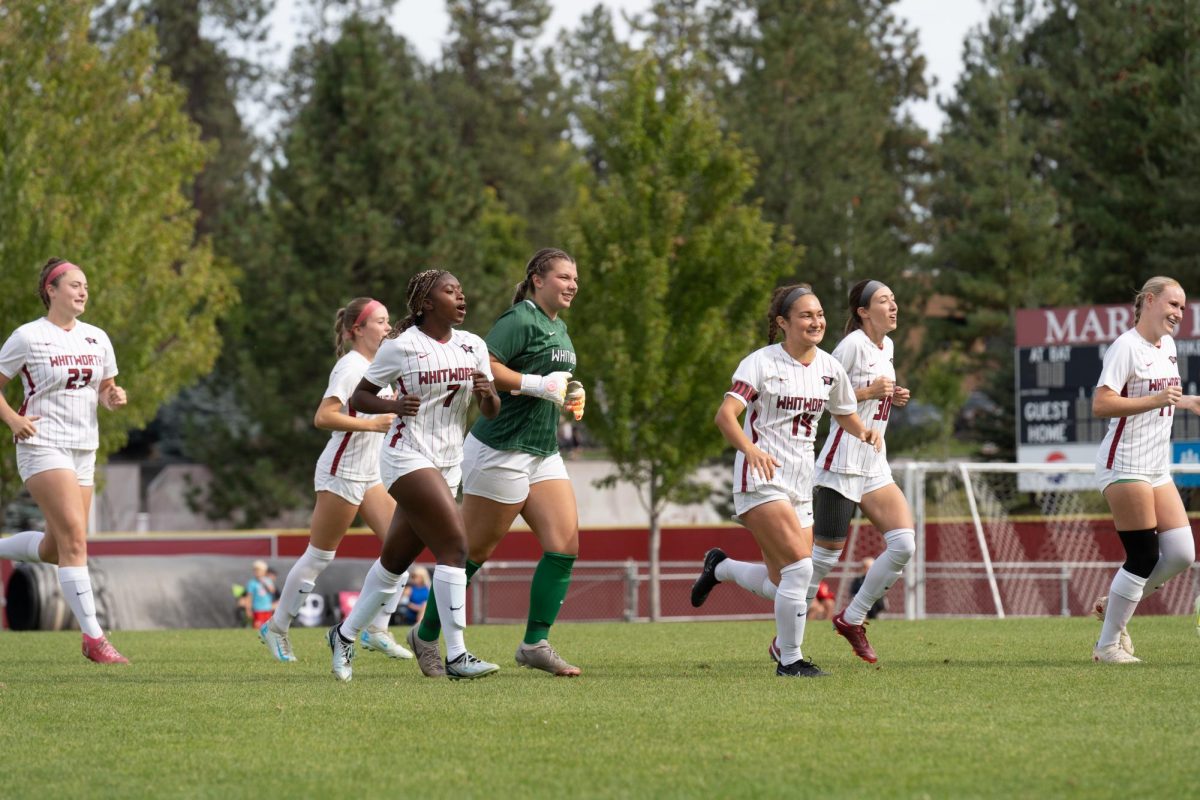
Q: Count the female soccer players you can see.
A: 7